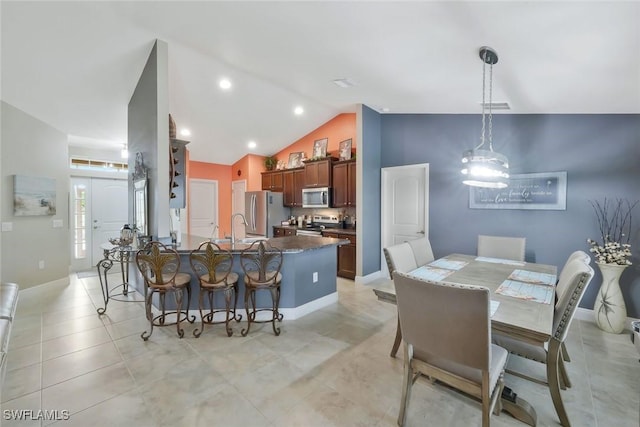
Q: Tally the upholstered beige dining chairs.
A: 6